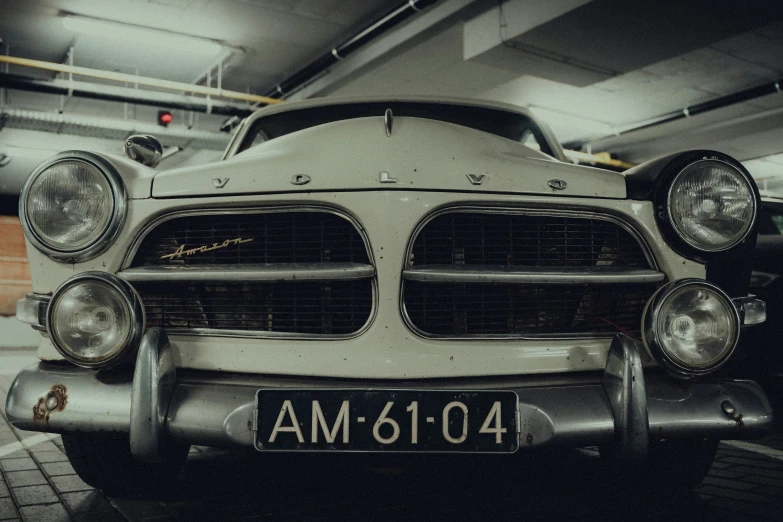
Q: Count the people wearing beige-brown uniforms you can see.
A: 0